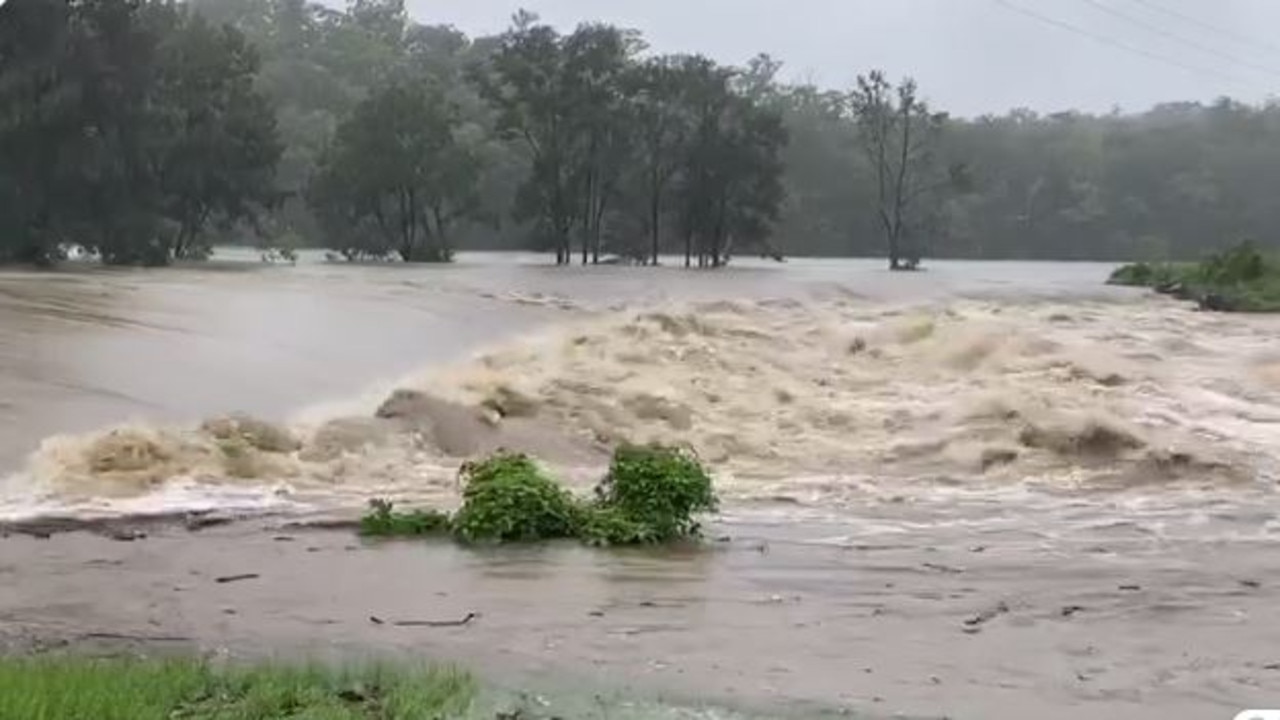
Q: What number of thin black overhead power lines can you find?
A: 3